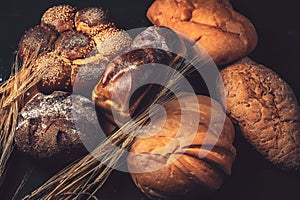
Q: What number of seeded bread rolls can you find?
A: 7